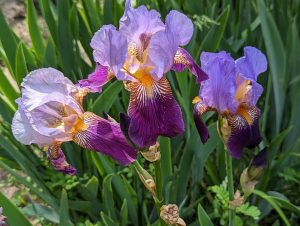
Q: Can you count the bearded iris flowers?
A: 3